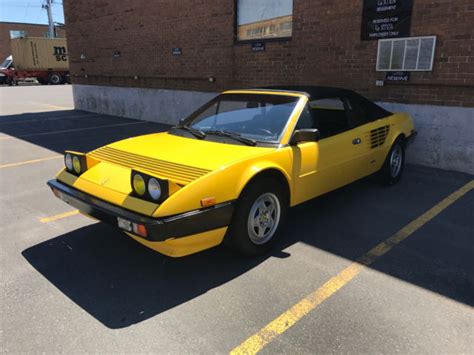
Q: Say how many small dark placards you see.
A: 5